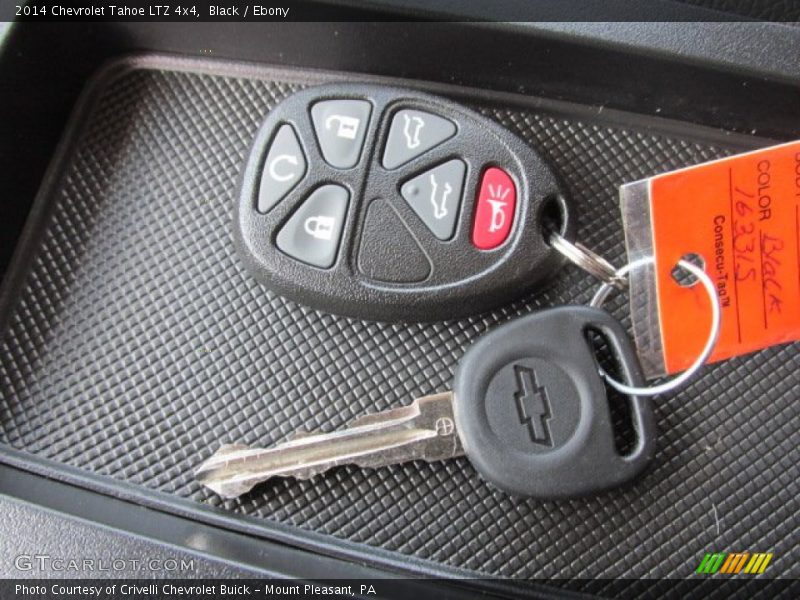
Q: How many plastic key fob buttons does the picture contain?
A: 6